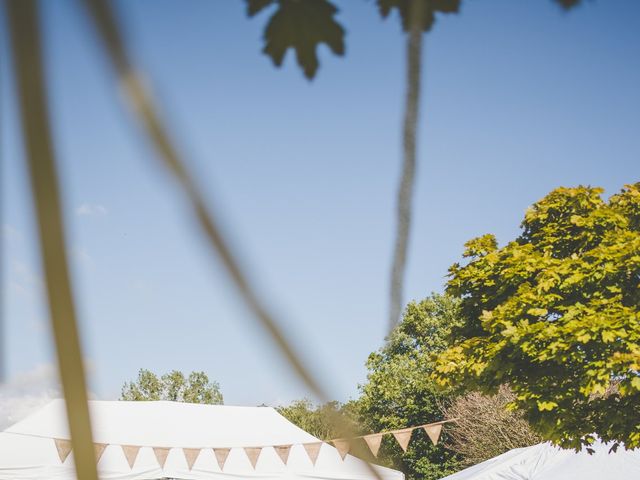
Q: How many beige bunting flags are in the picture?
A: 13